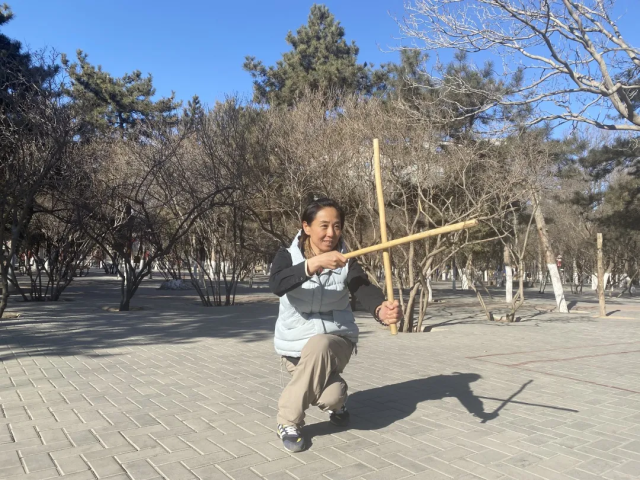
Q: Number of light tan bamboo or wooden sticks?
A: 2